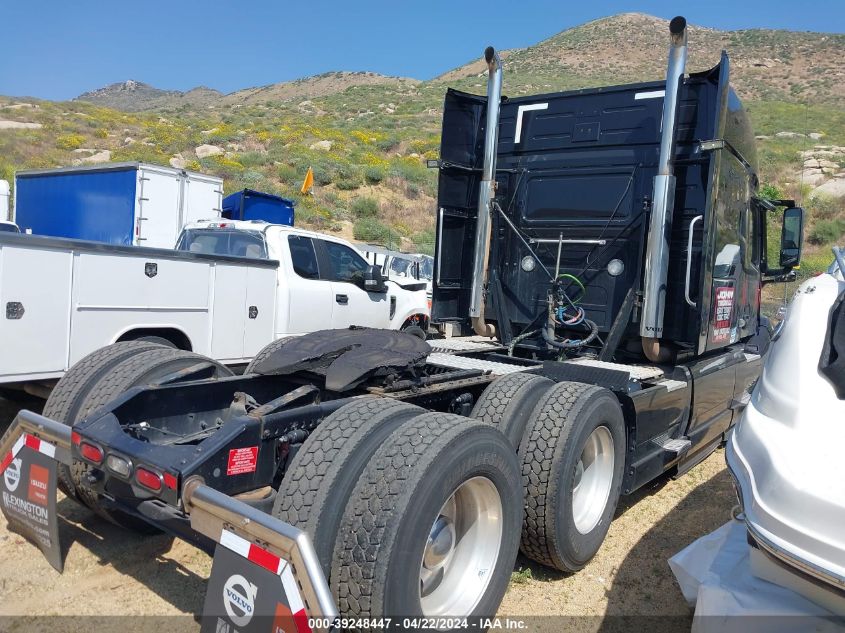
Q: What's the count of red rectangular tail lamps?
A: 2